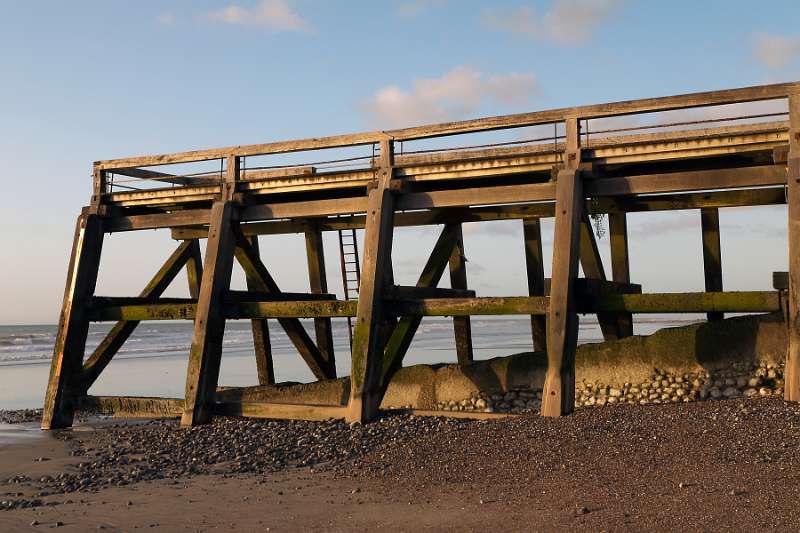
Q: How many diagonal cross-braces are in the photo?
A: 4